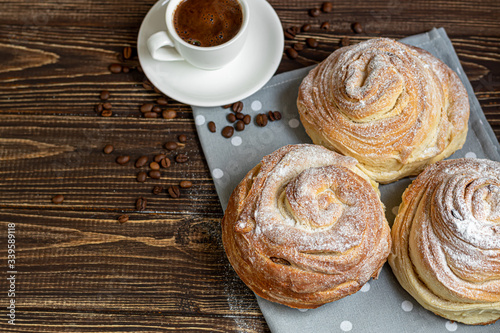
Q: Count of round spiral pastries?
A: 3